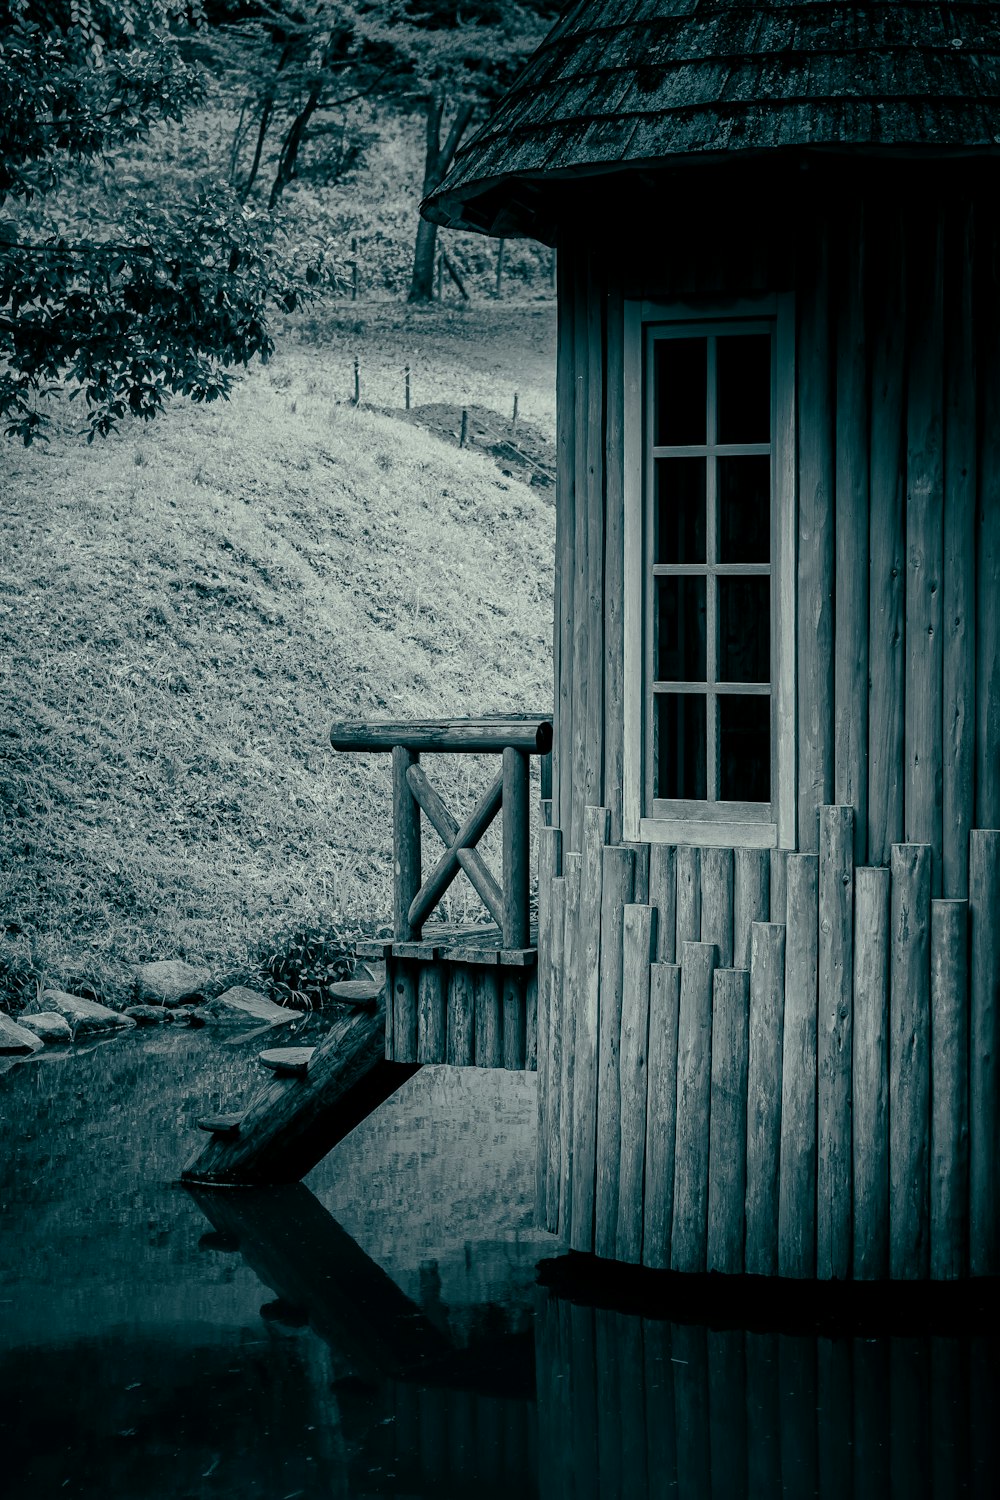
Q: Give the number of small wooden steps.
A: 3